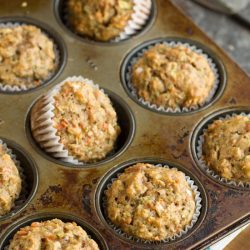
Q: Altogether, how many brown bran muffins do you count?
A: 8